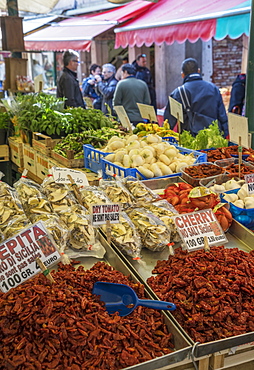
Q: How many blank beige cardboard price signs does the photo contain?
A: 5